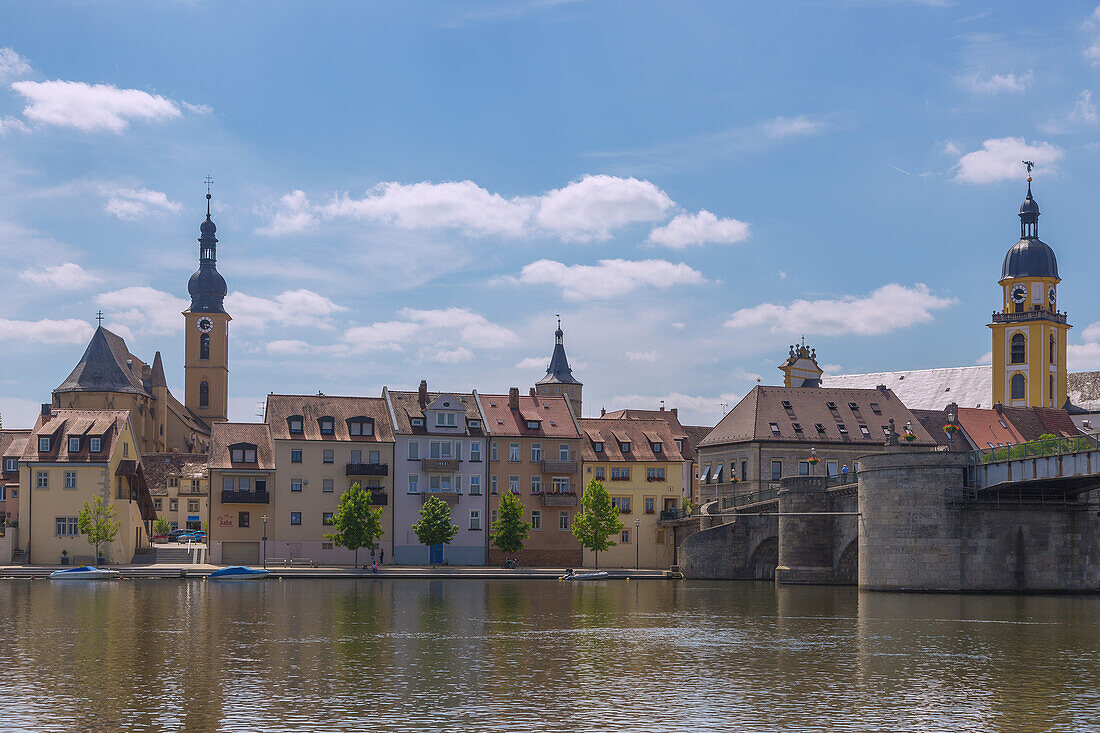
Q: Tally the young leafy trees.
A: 5